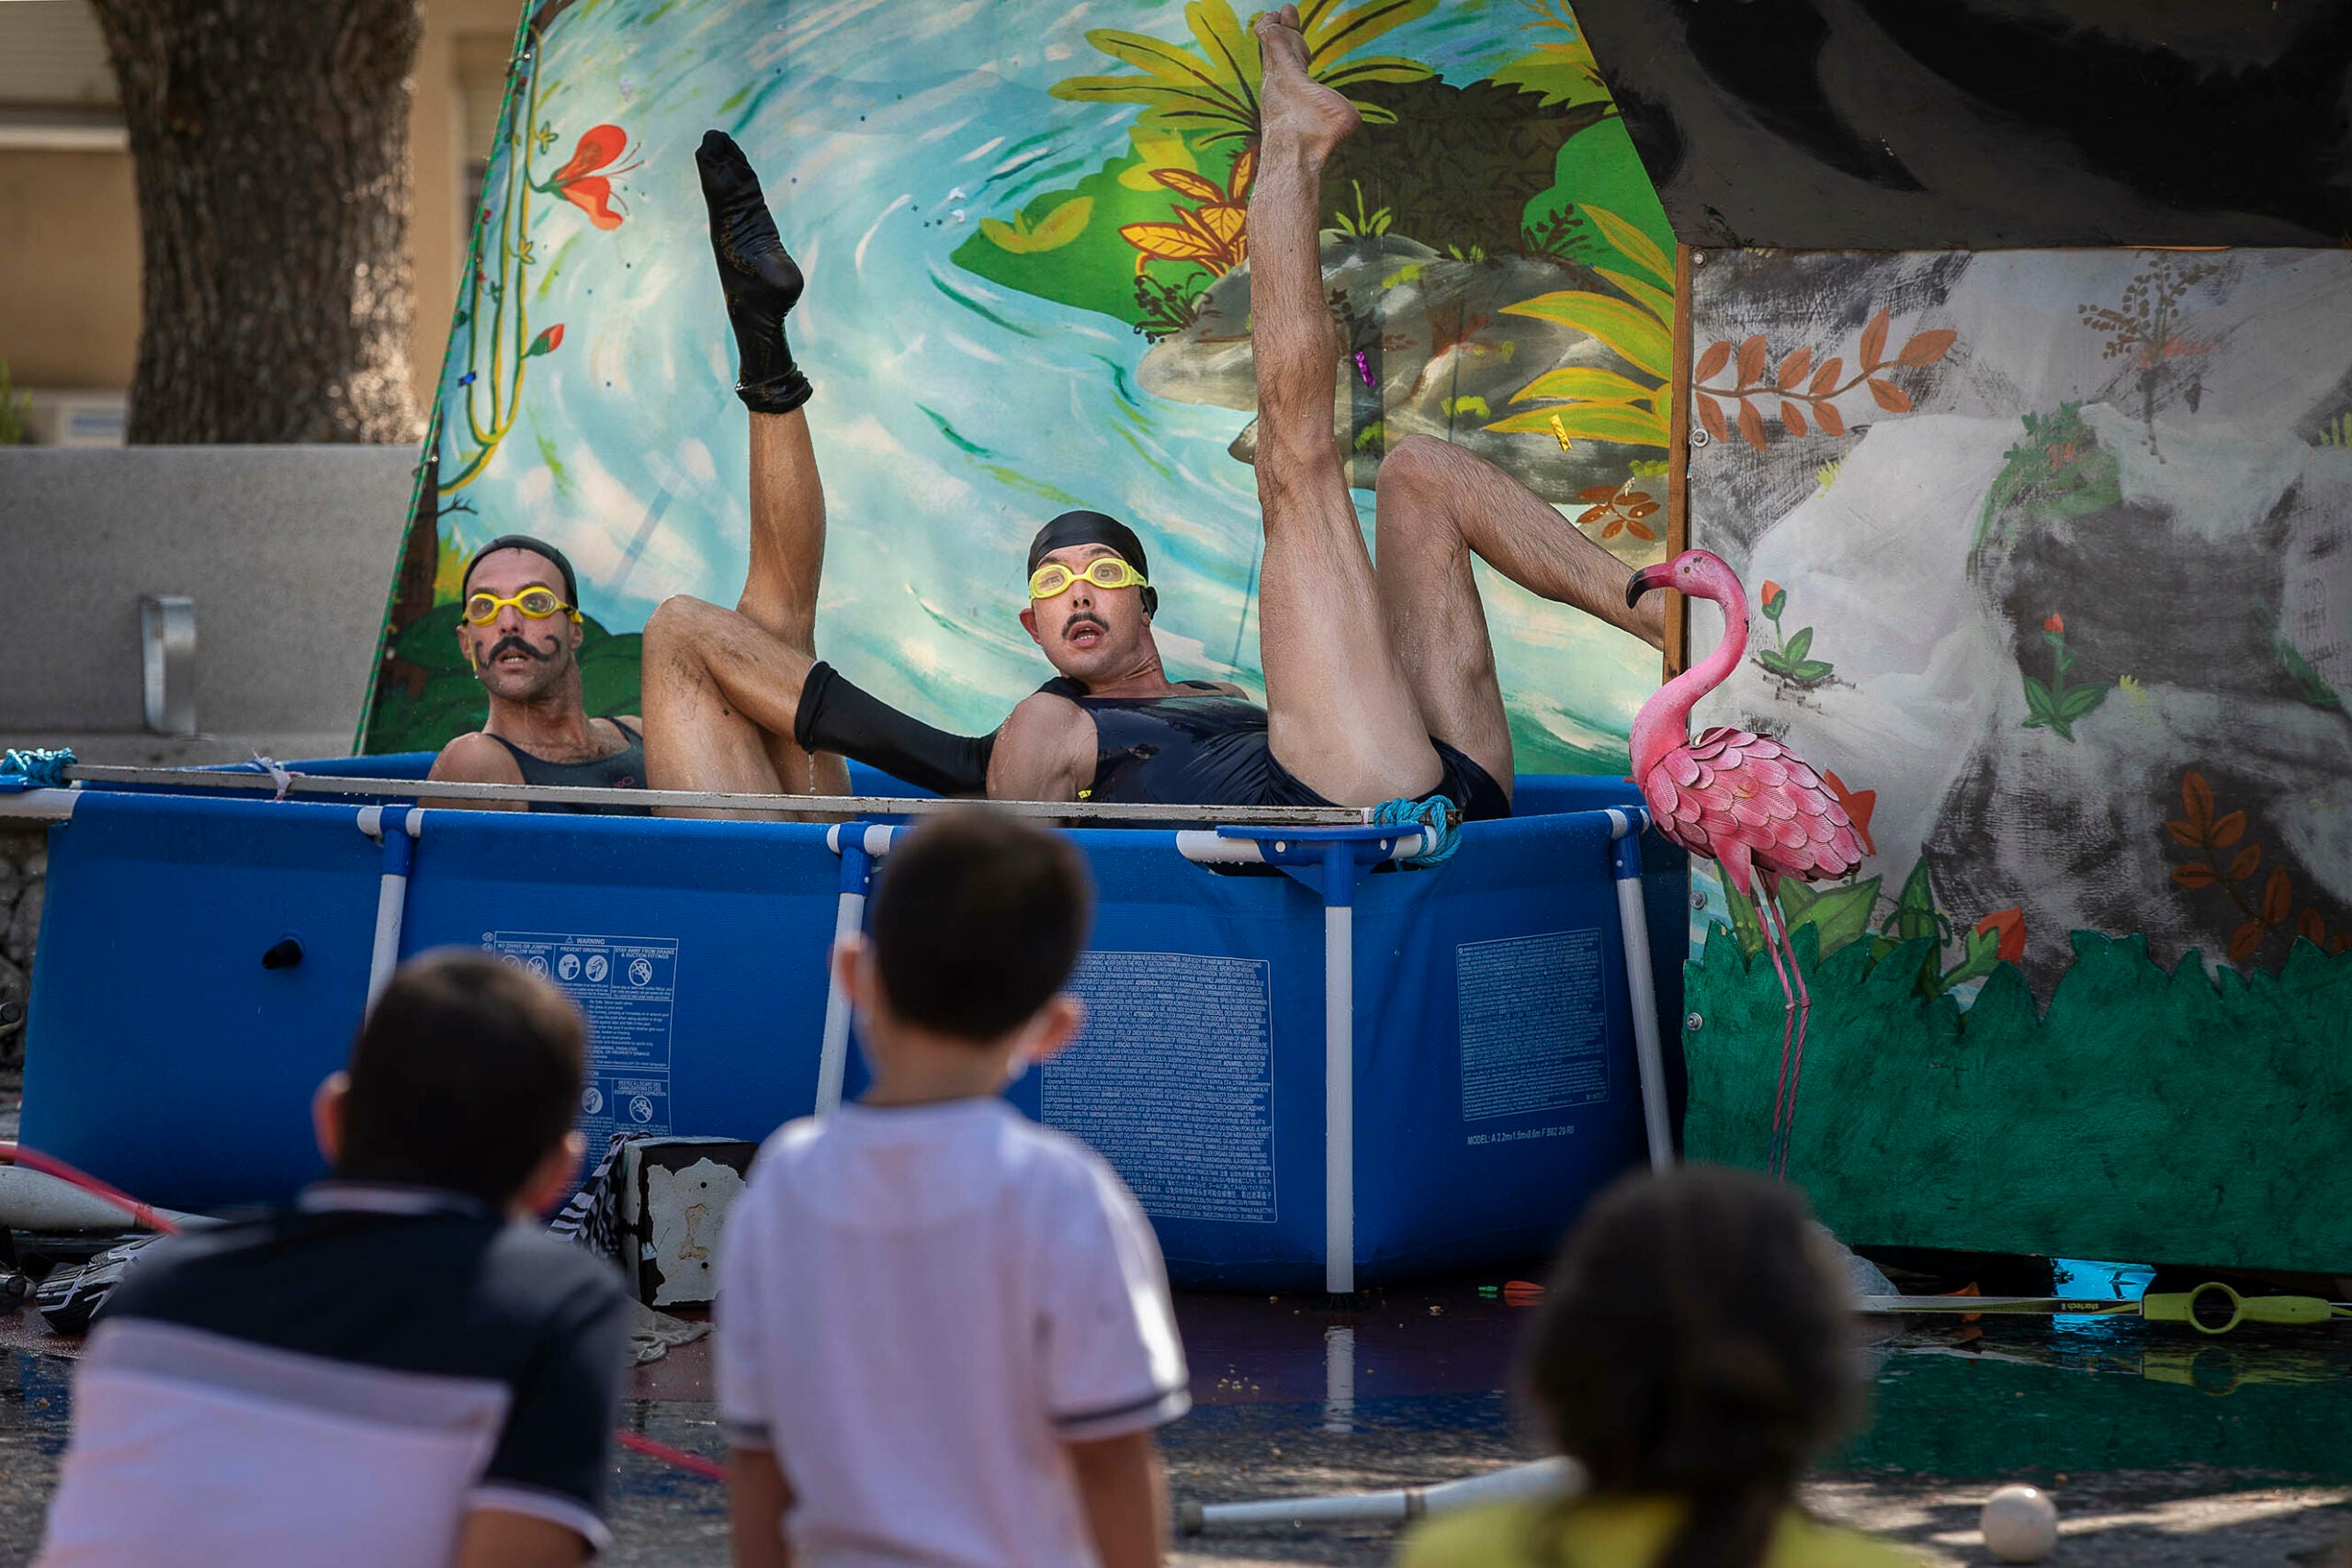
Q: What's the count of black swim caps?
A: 2